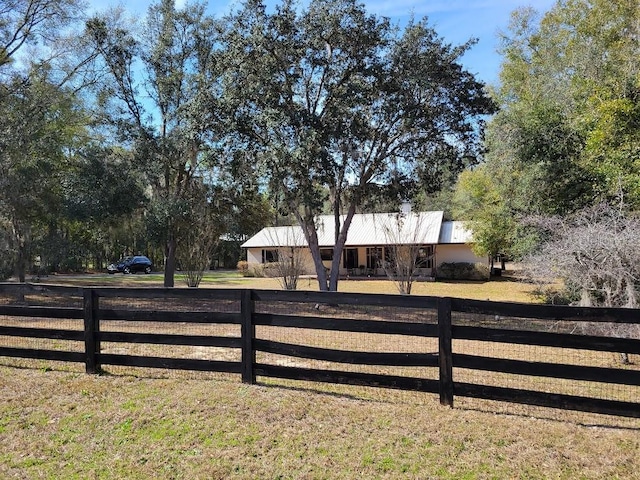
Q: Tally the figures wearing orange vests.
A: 0